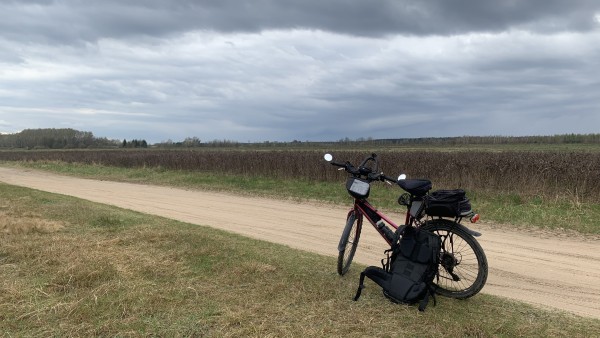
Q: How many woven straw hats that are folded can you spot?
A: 0